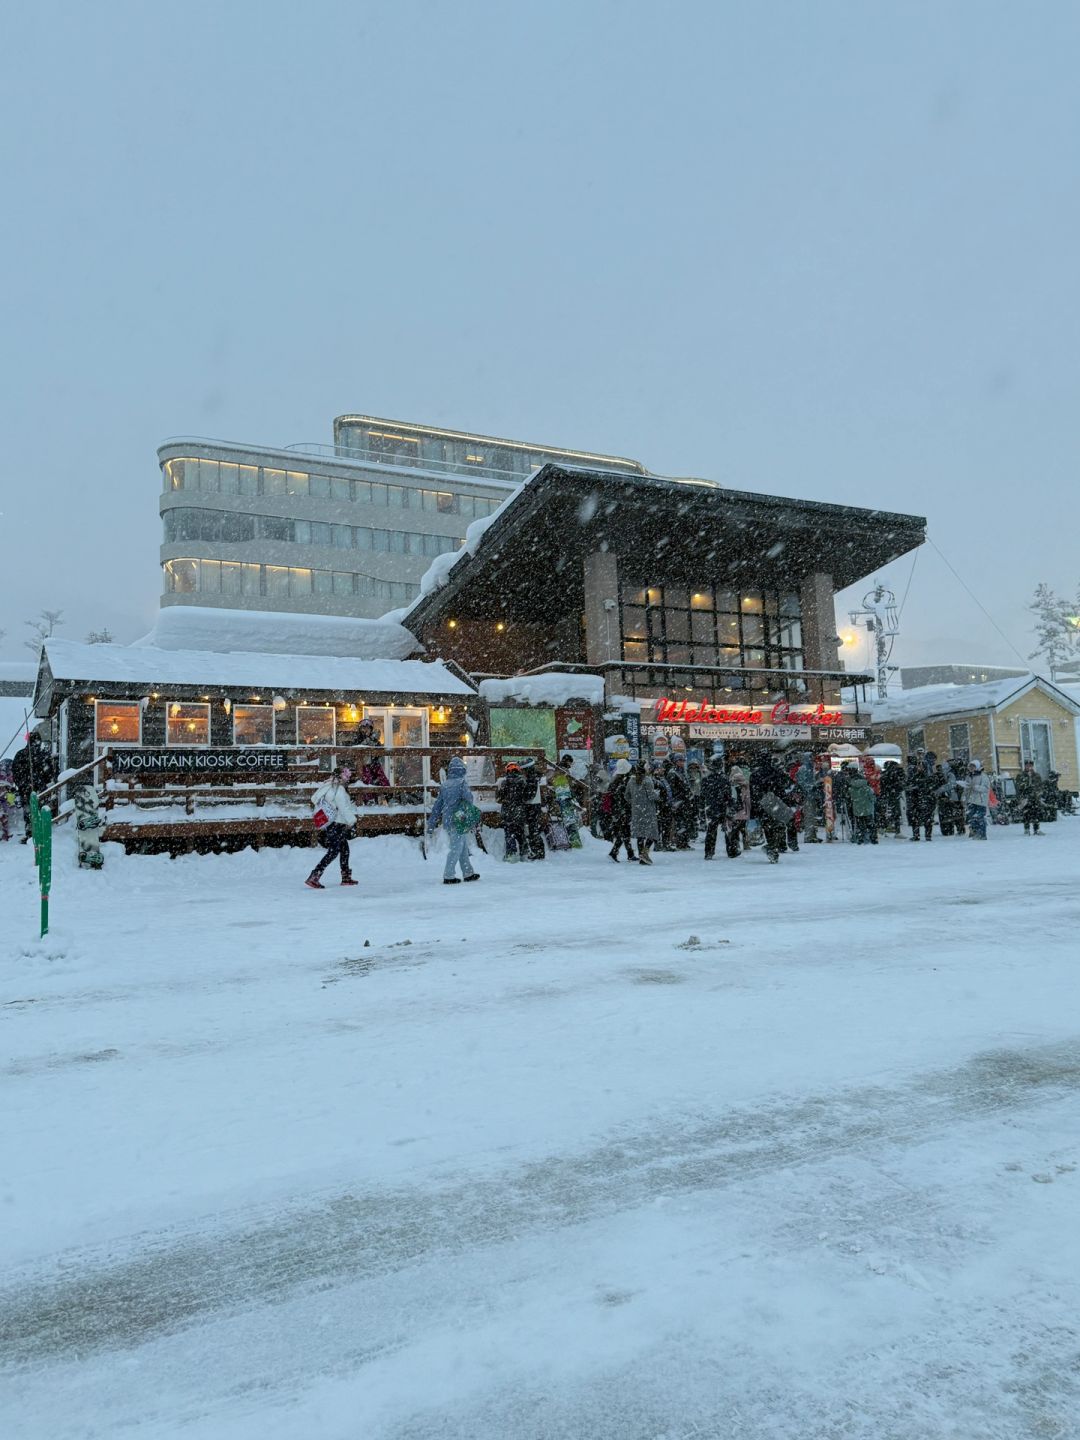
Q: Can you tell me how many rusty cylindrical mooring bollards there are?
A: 0